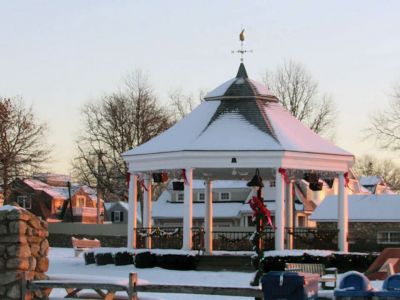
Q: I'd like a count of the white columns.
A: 7